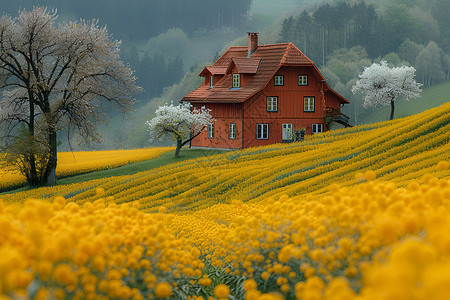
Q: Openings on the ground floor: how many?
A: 5